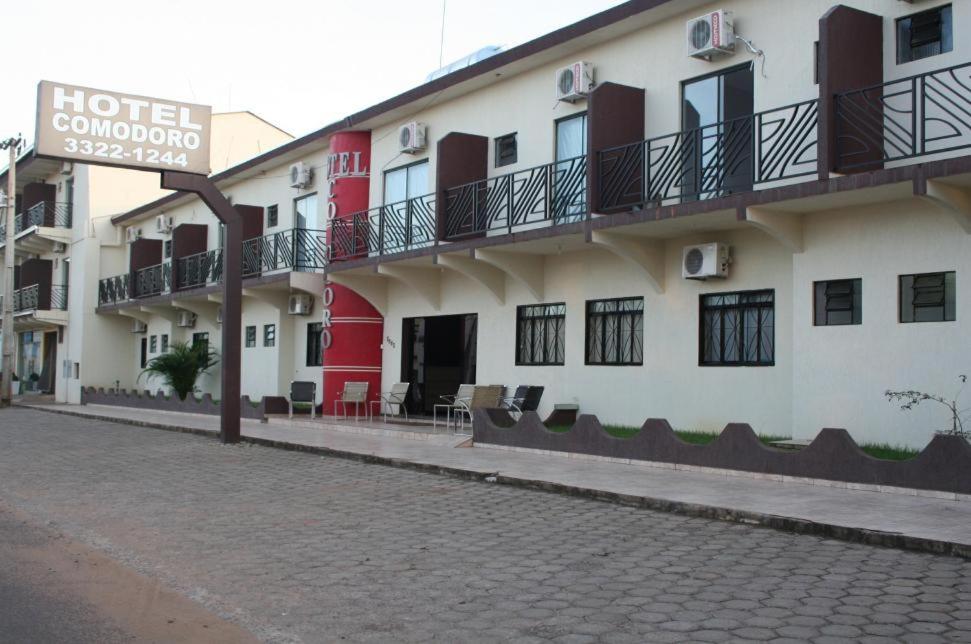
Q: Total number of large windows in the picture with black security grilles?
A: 3